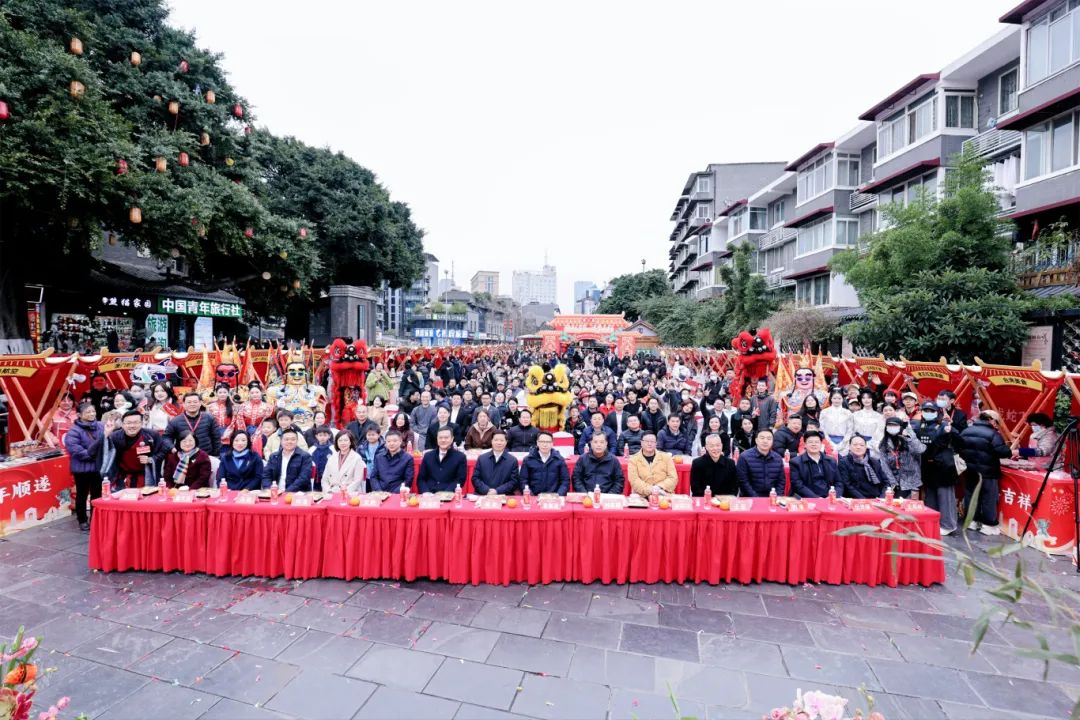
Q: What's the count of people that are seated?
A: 14